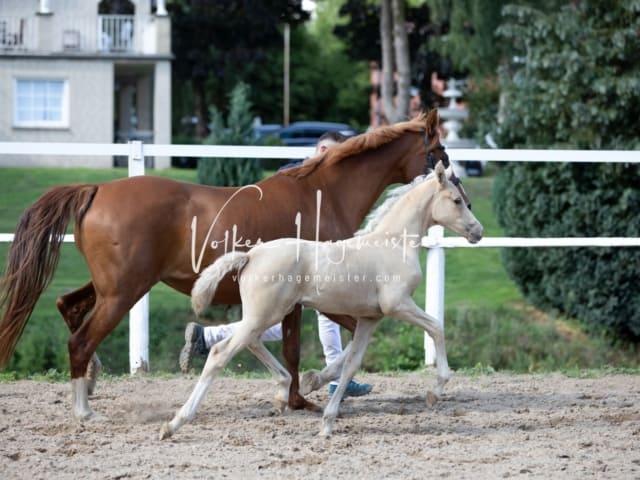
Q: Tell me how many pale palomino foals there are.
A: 1